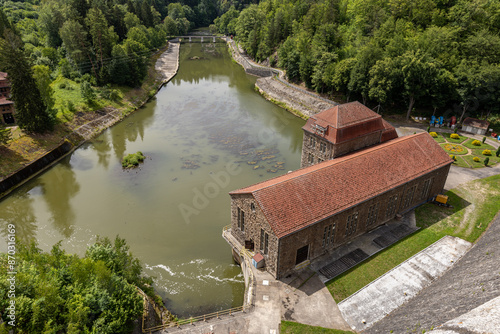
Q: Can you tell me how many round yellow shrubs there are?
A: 6